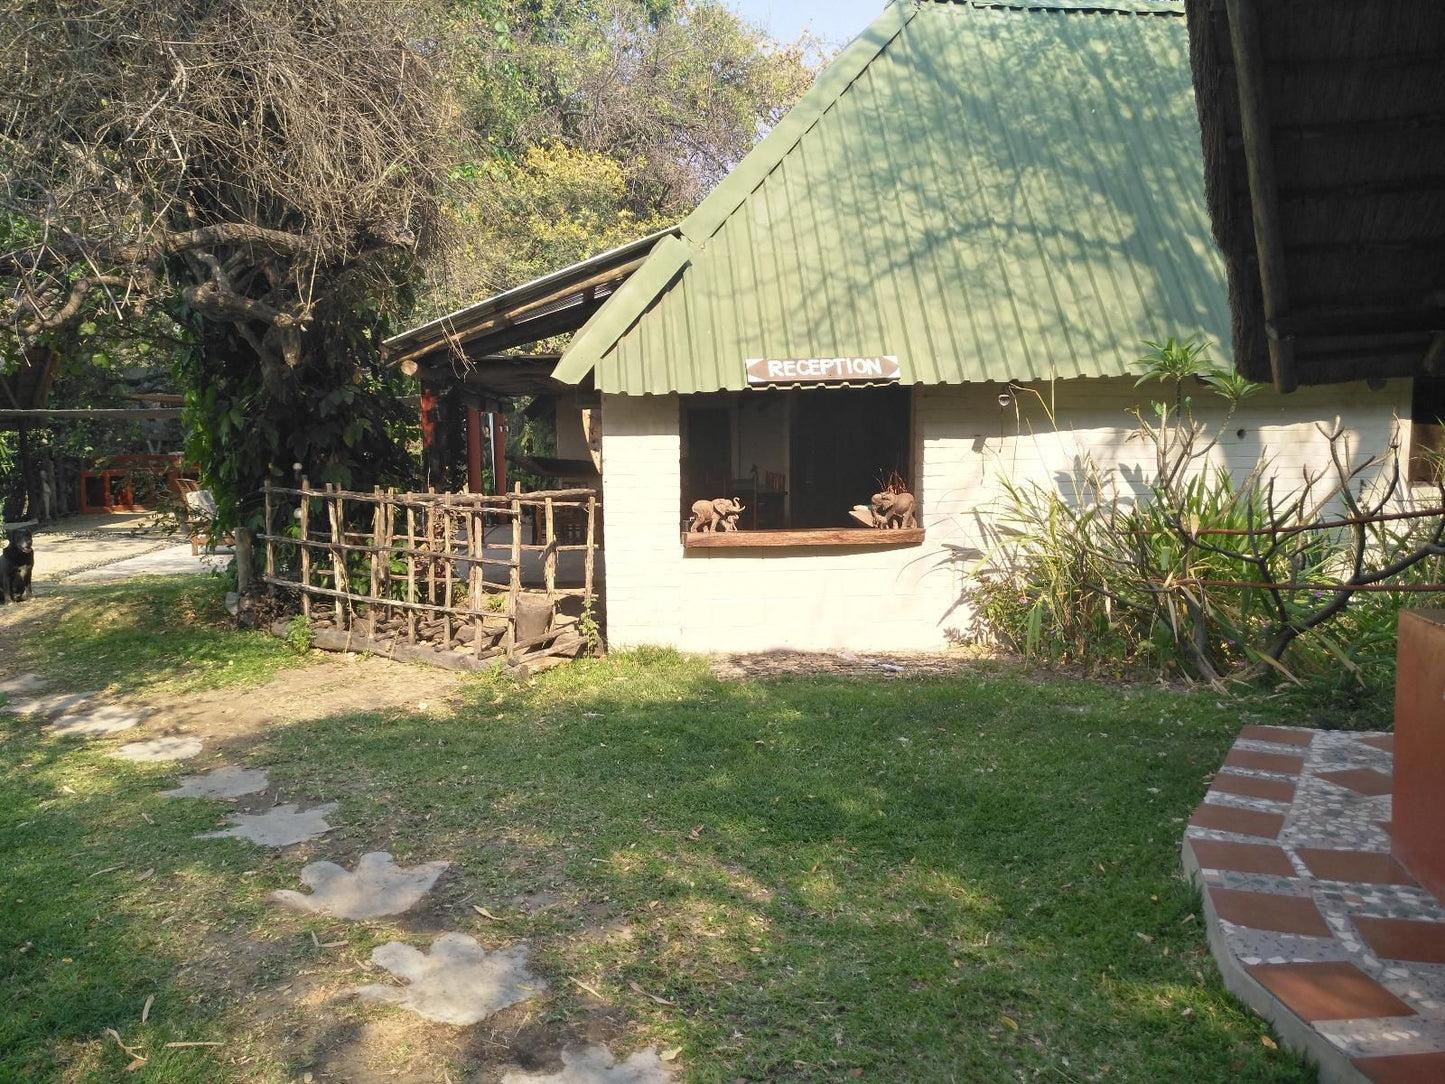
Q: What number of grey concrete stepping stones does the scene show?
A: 9